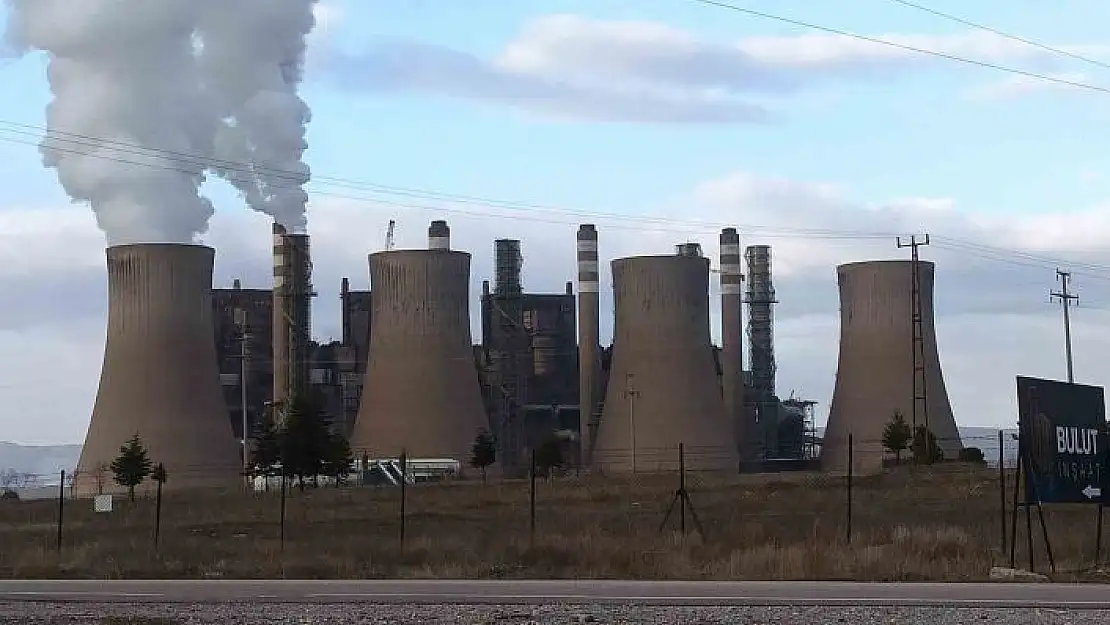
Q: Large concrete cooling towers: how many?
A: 4